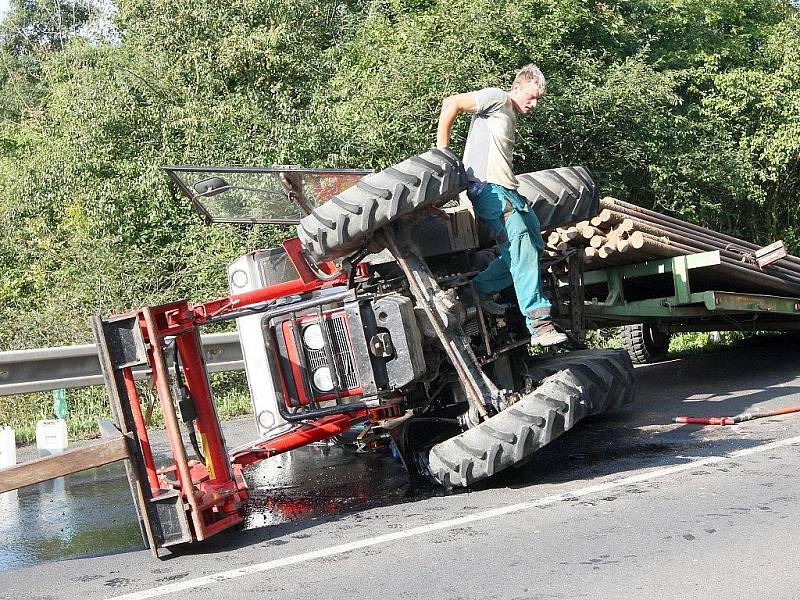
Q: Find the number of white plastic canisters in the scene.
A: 2